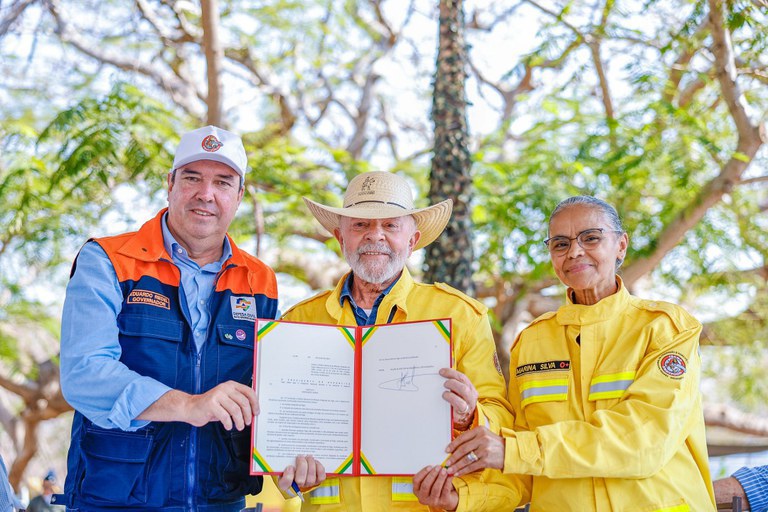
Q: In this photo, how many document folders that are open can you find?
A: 1